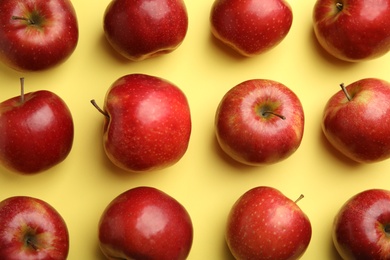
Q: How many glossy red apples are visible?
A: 12